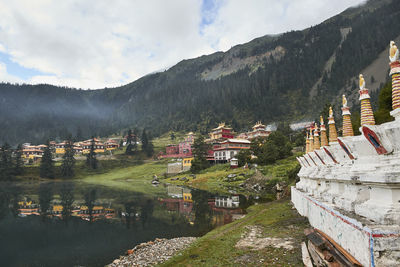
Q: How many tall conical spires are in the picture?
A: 8